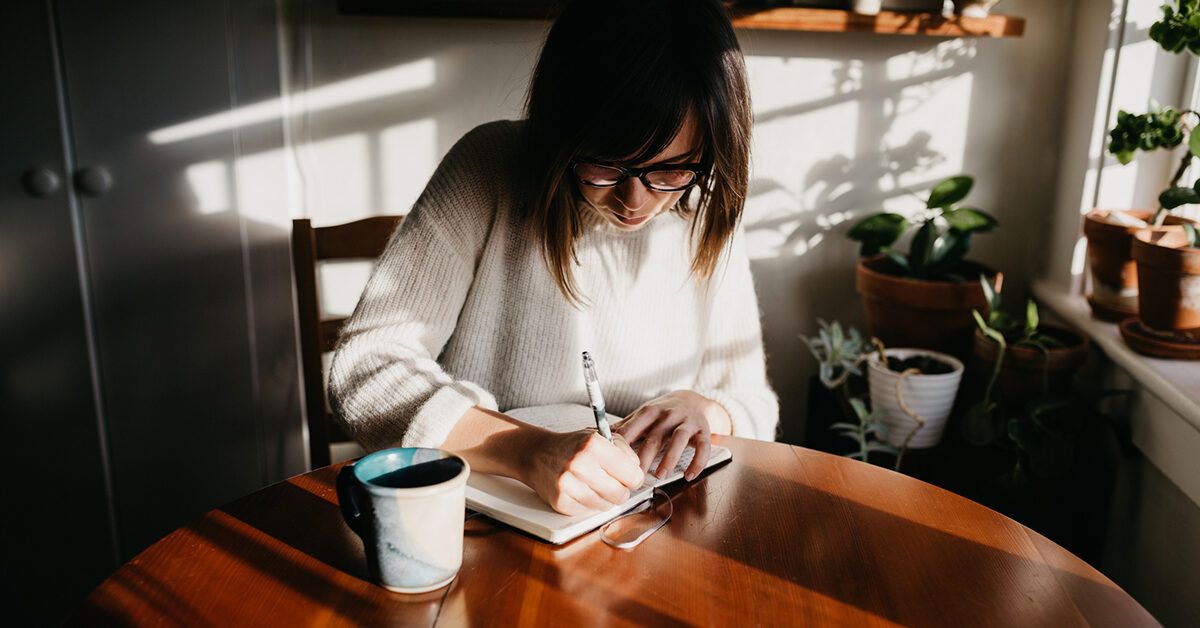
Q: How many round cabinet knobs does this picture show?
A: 2